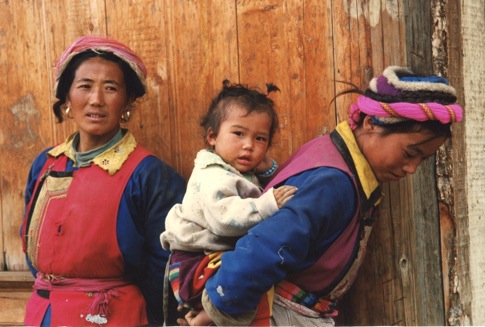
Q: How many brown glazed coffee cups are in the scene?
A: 0